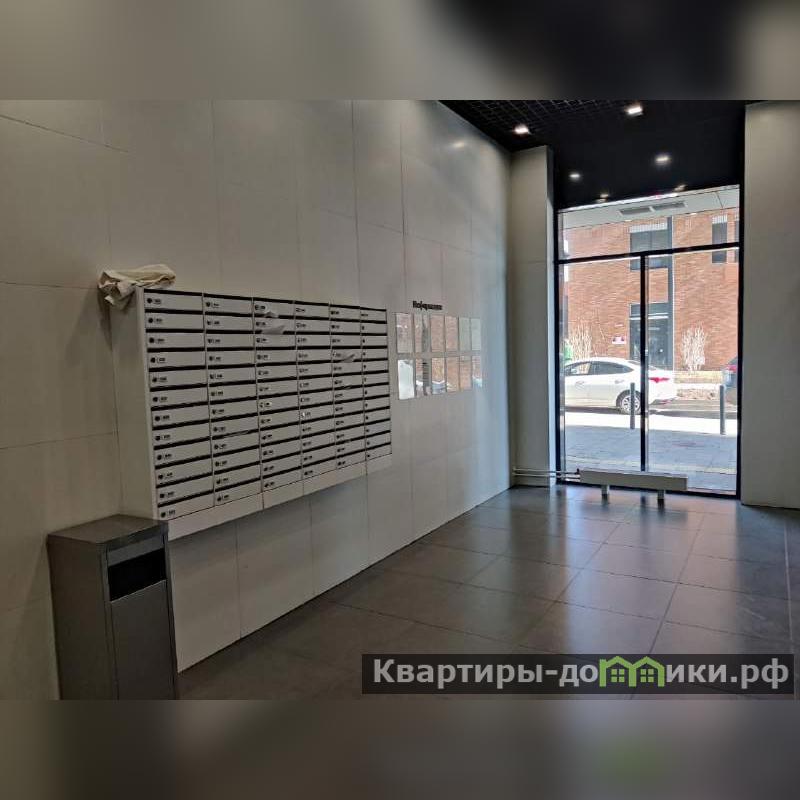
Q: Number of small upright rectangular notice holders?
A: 12